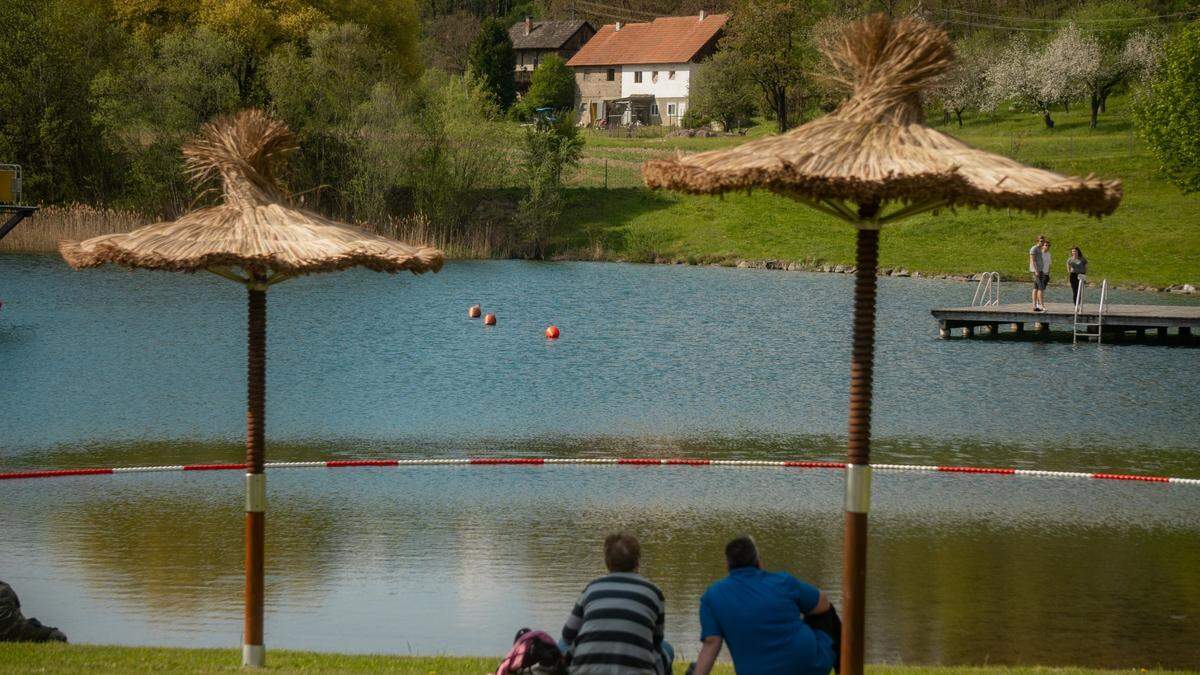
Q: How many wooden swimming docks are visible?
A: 1